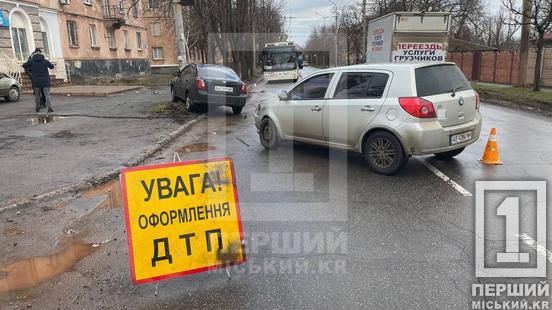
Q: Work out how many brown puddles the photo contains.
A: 3